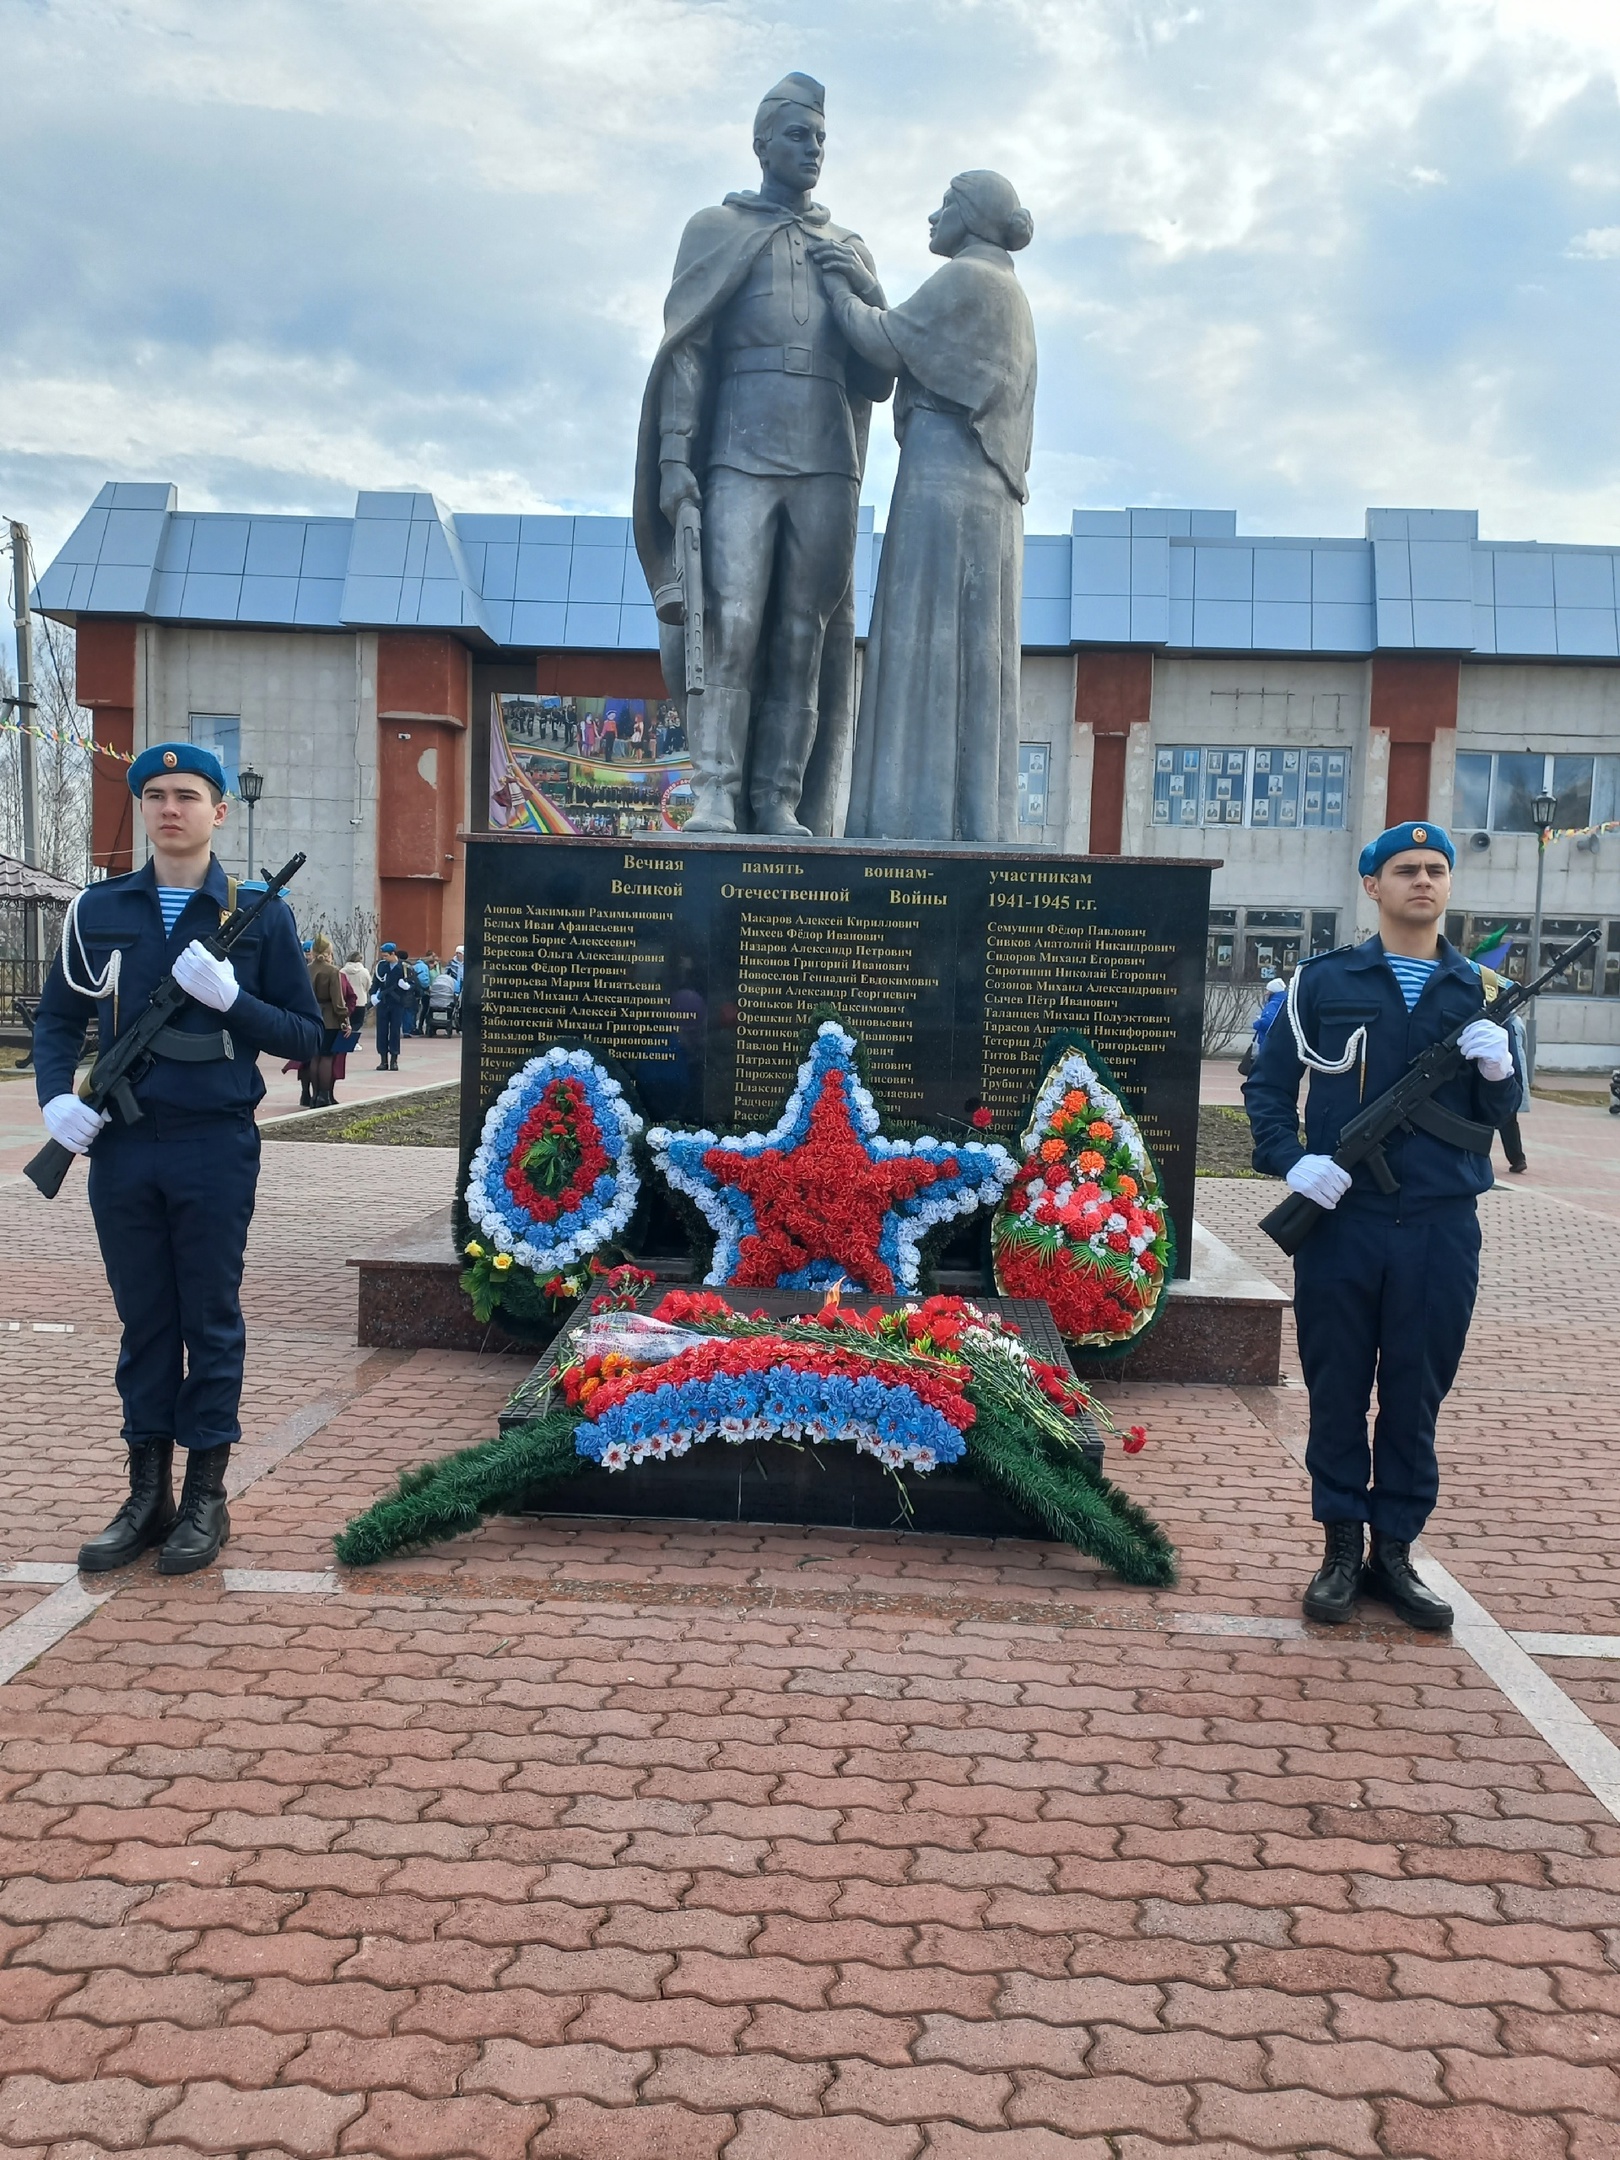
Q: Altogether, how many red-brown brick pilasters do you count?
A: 4